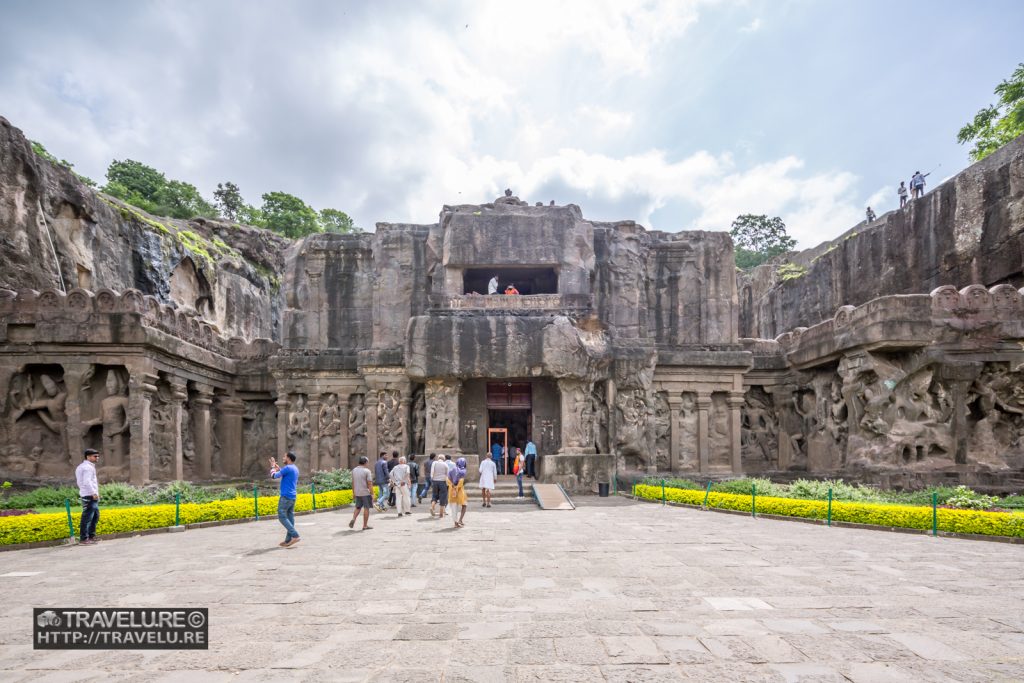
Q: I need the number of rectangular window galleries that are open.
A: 1